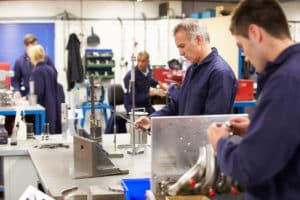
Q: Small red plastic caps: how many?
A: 3